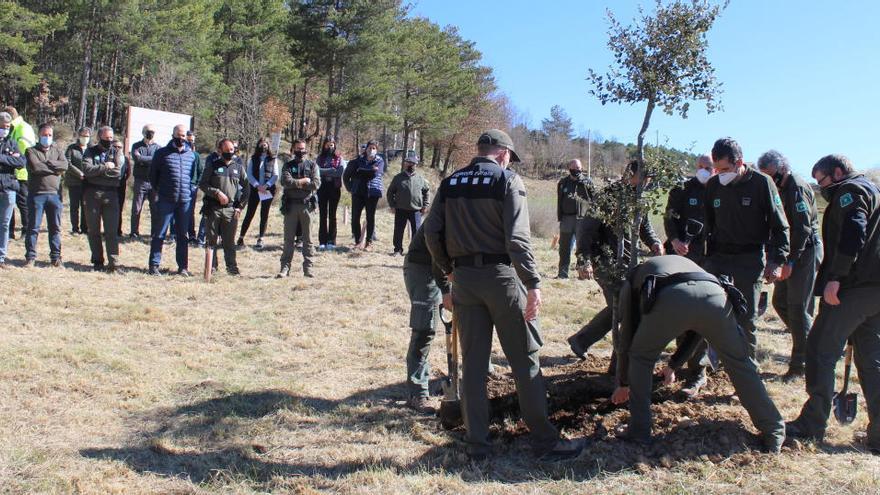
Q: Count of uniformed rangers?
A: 12